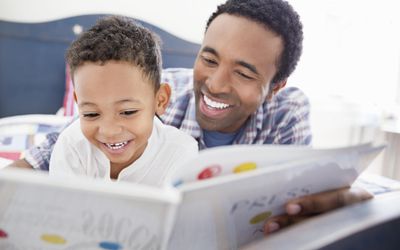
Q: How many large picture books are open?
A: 1